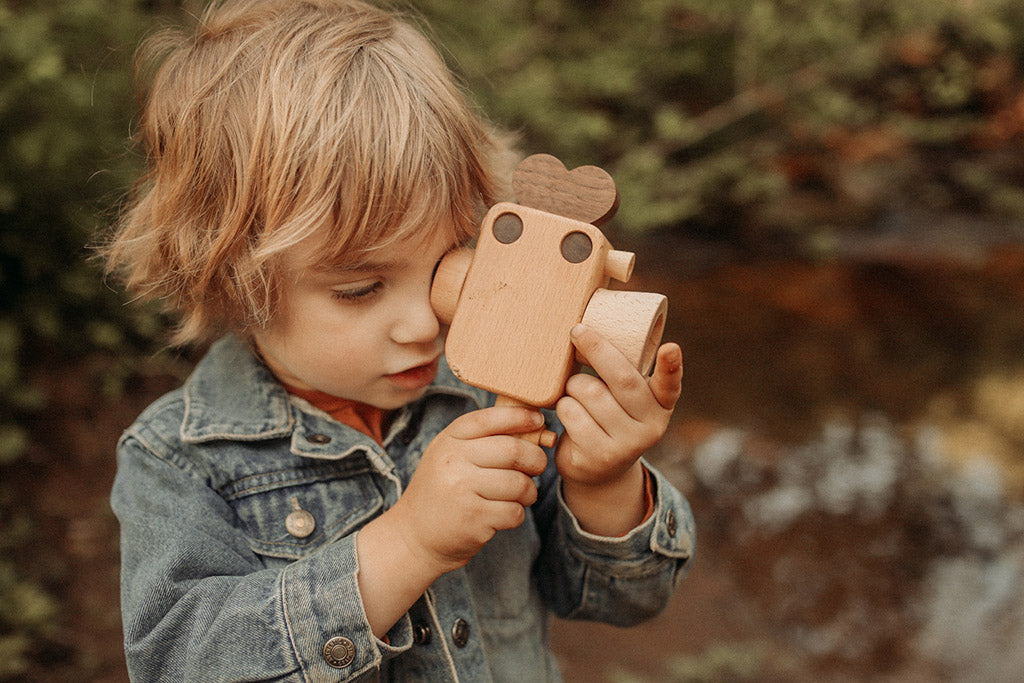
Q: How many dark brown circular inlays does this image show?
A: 2